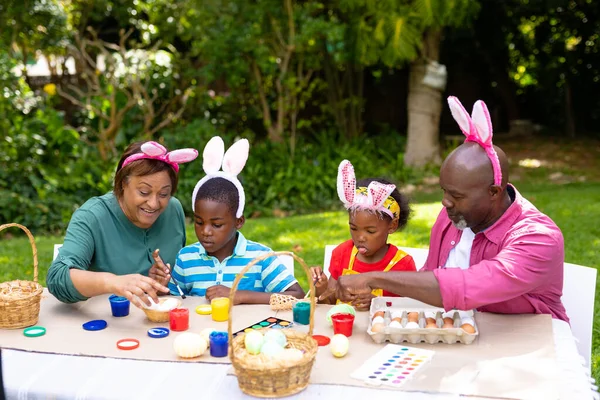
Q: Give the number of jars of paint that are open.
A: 6